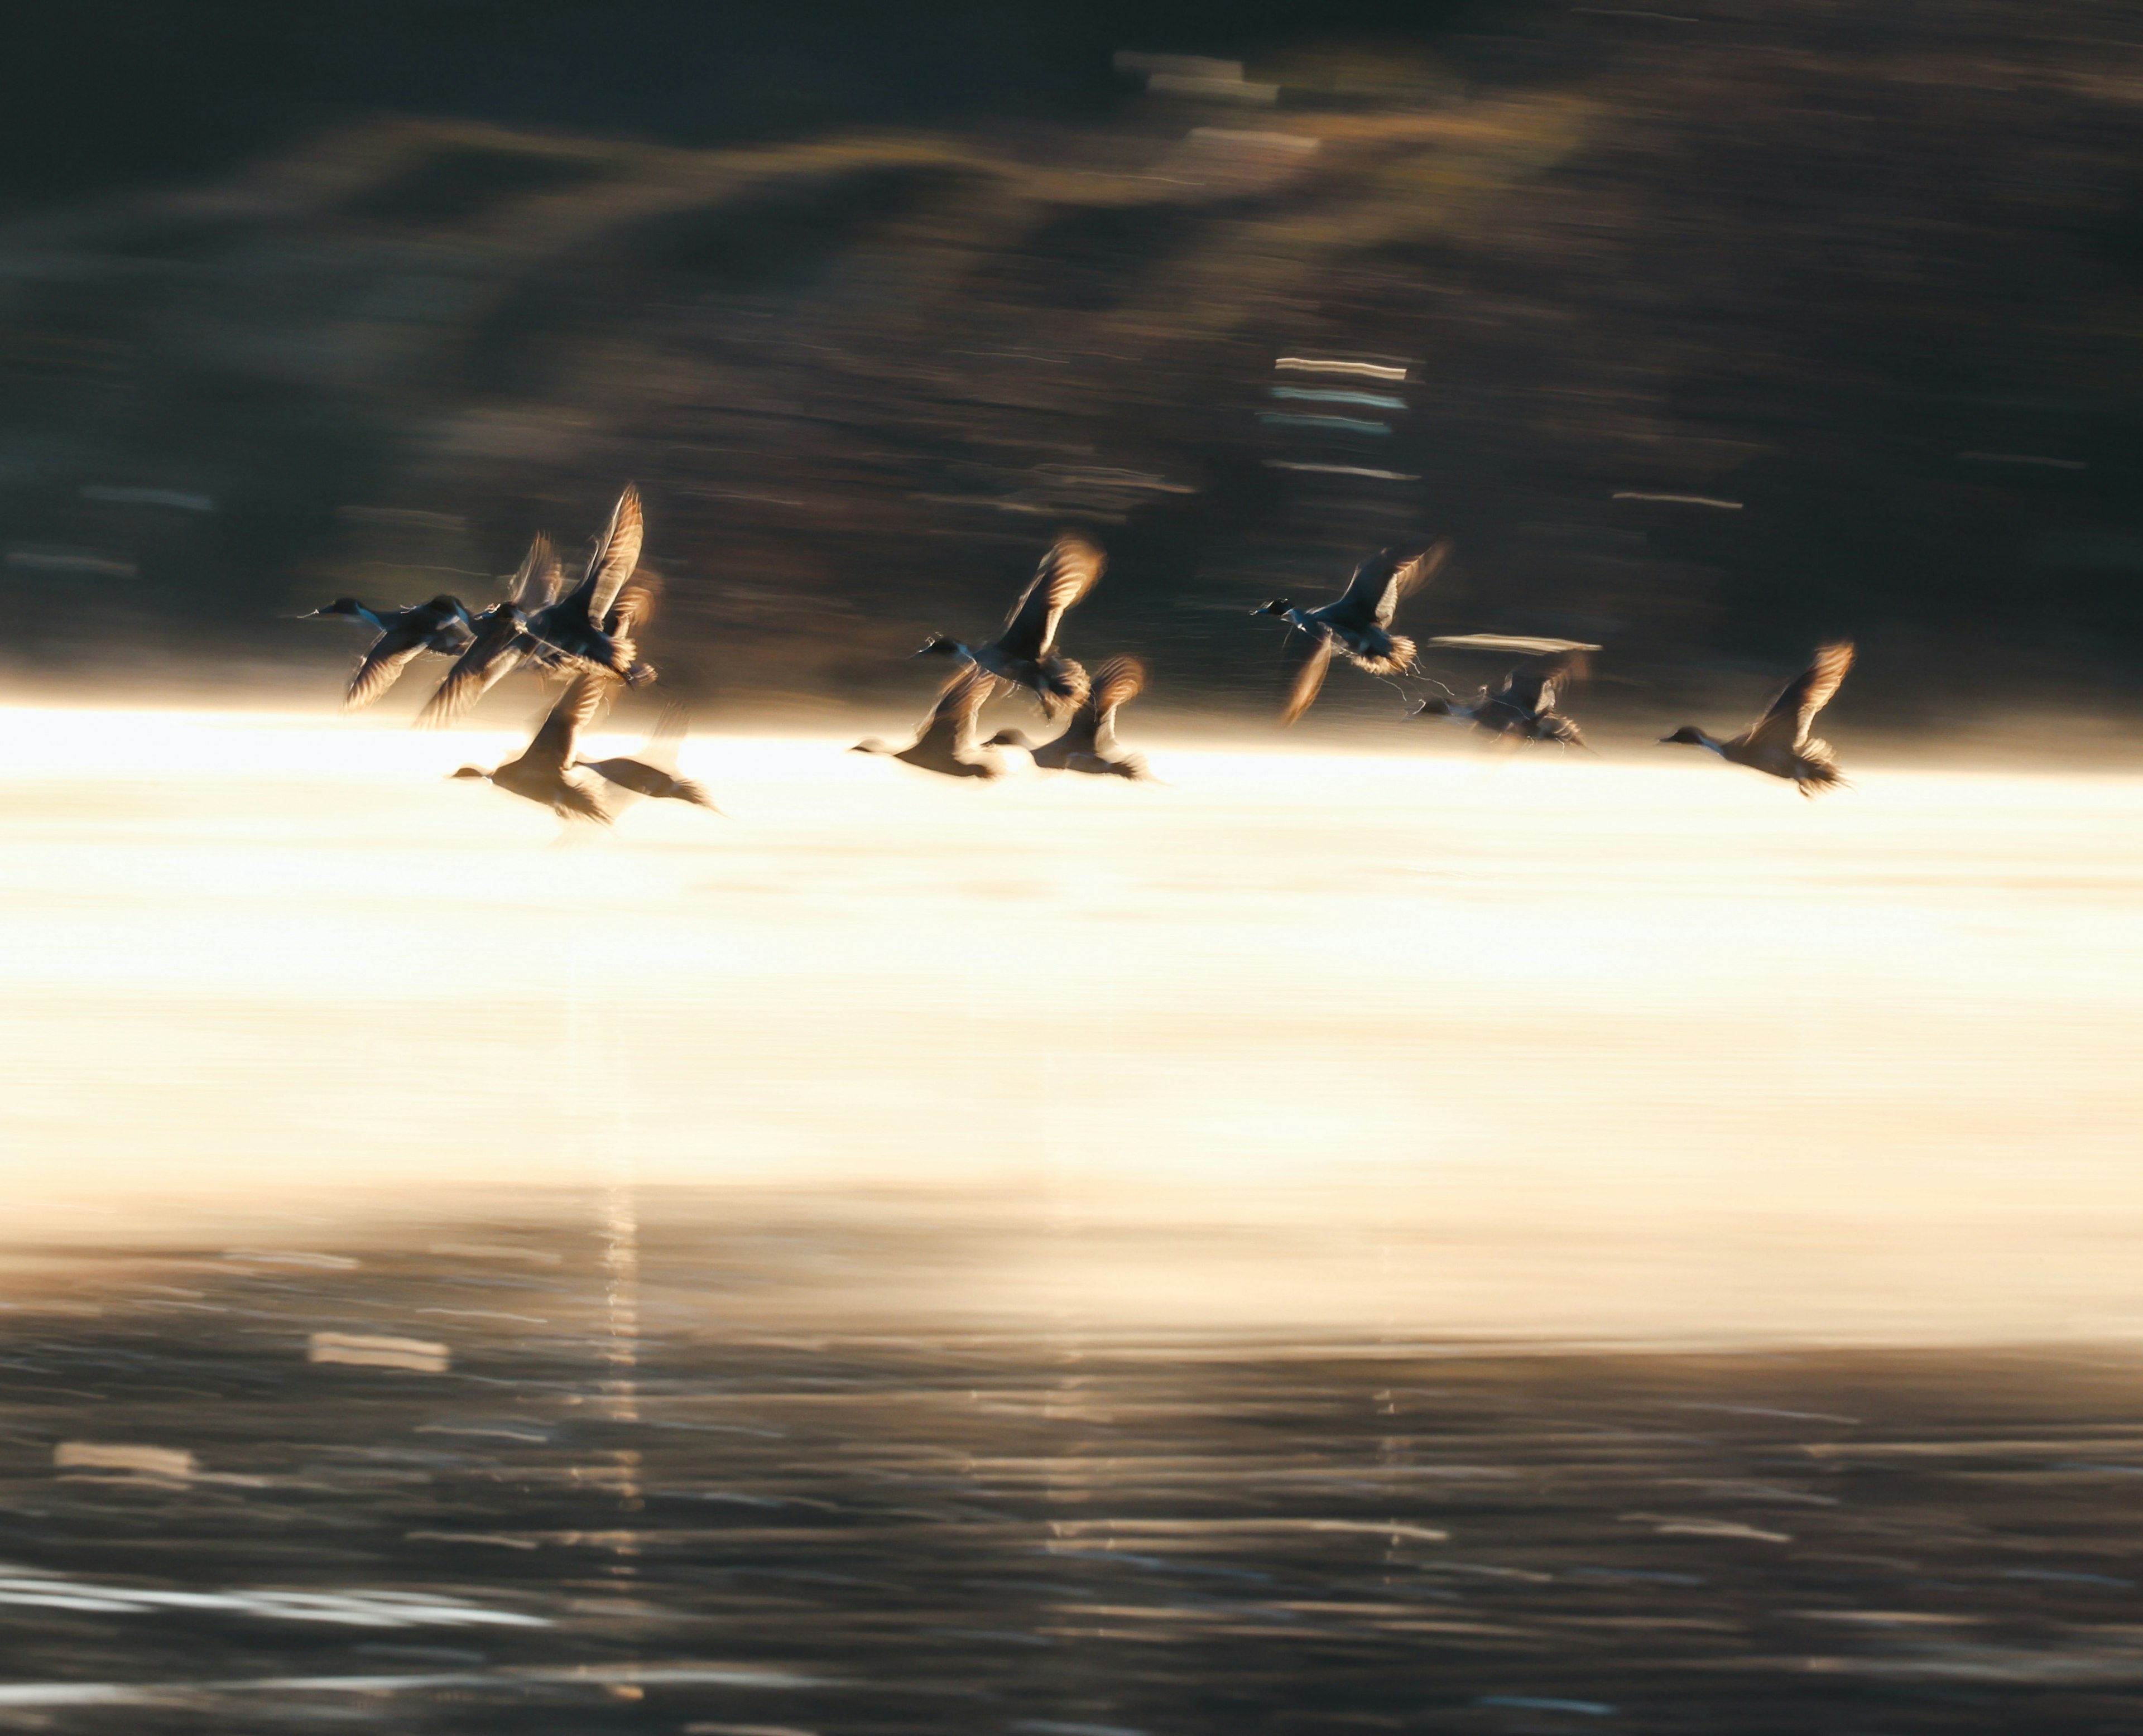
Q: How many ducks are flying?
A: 11